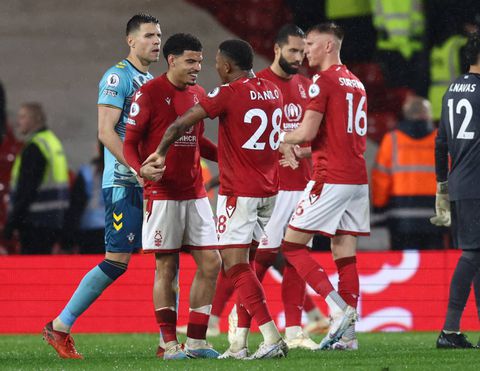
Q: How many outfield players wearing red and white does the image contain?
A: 4